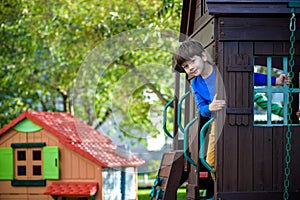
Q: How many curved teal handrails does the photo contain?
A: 4